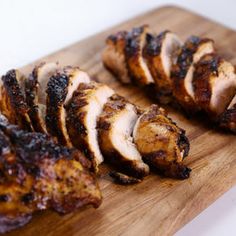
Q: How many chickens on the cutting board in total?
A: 3